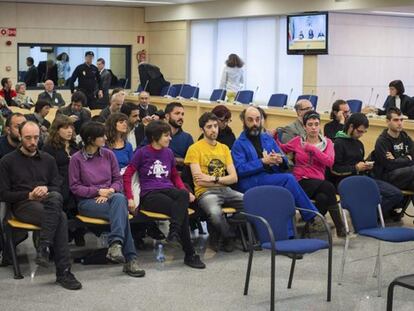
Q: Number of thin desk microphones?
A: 13